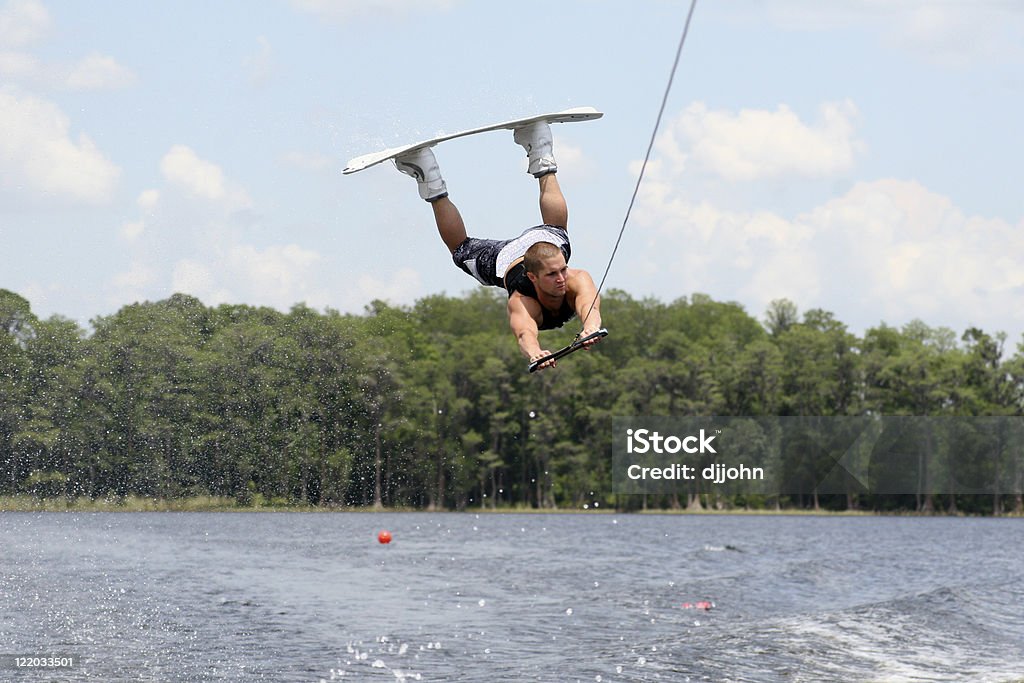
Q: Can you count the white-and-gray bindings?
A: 2